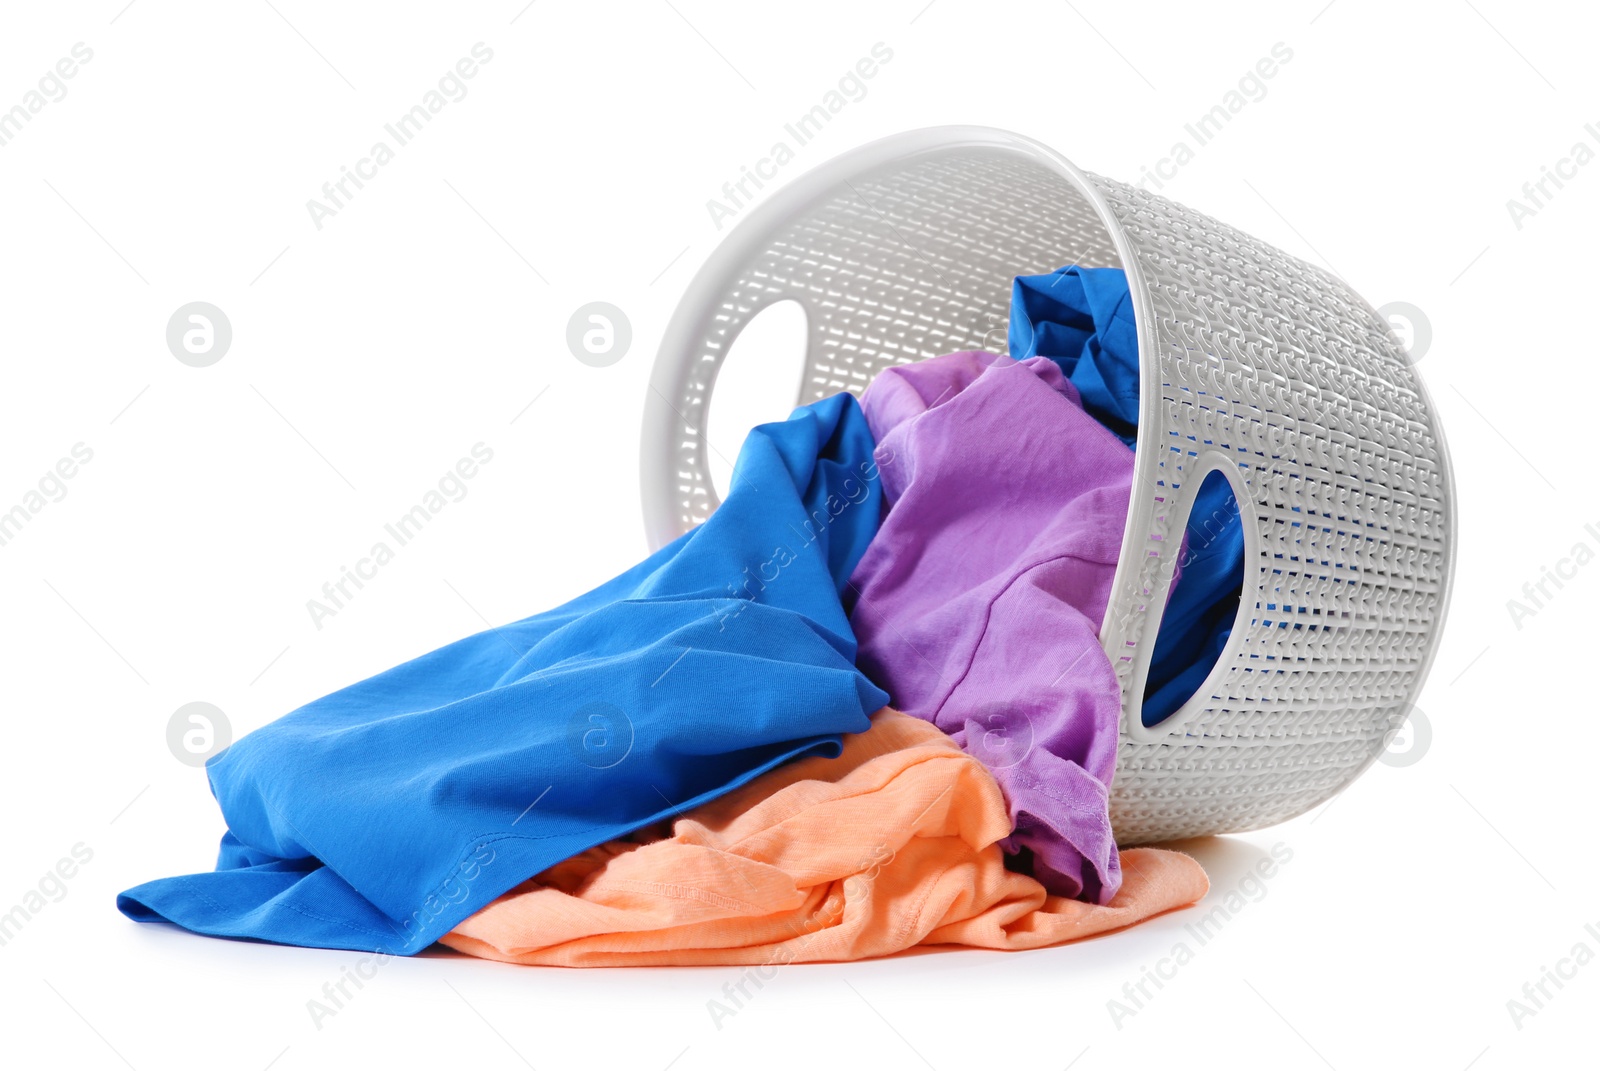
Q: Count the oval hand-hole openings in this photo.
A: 2